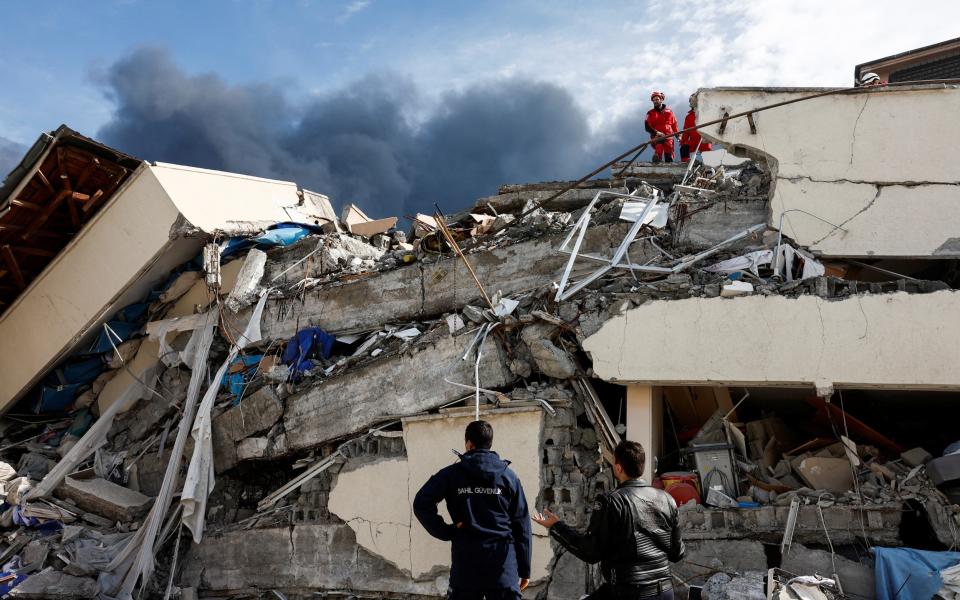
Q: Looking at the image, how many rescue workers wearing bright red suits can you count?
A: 2